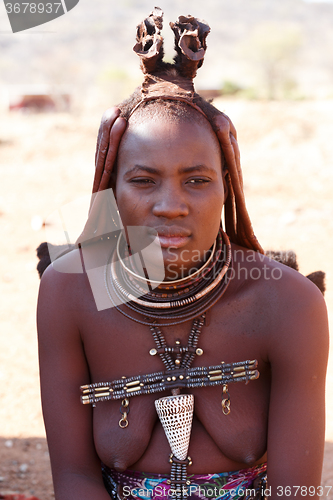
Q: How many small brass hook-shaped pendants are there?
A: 2